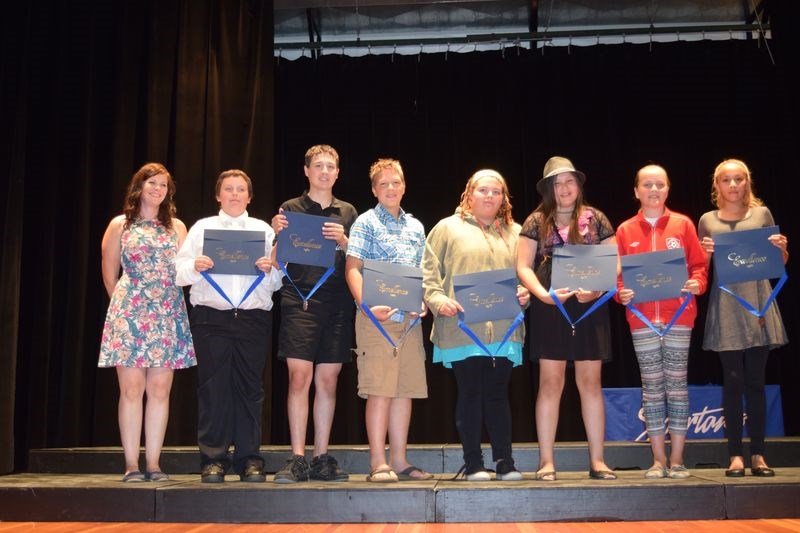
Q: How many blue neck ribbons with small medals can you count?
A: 7